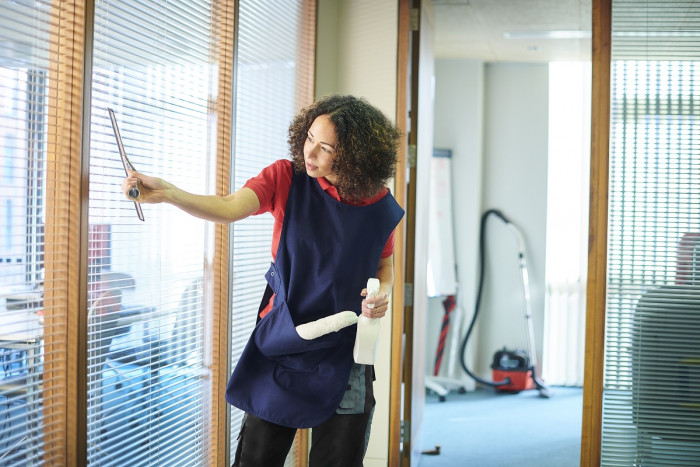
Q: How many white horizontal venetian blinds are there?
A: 4